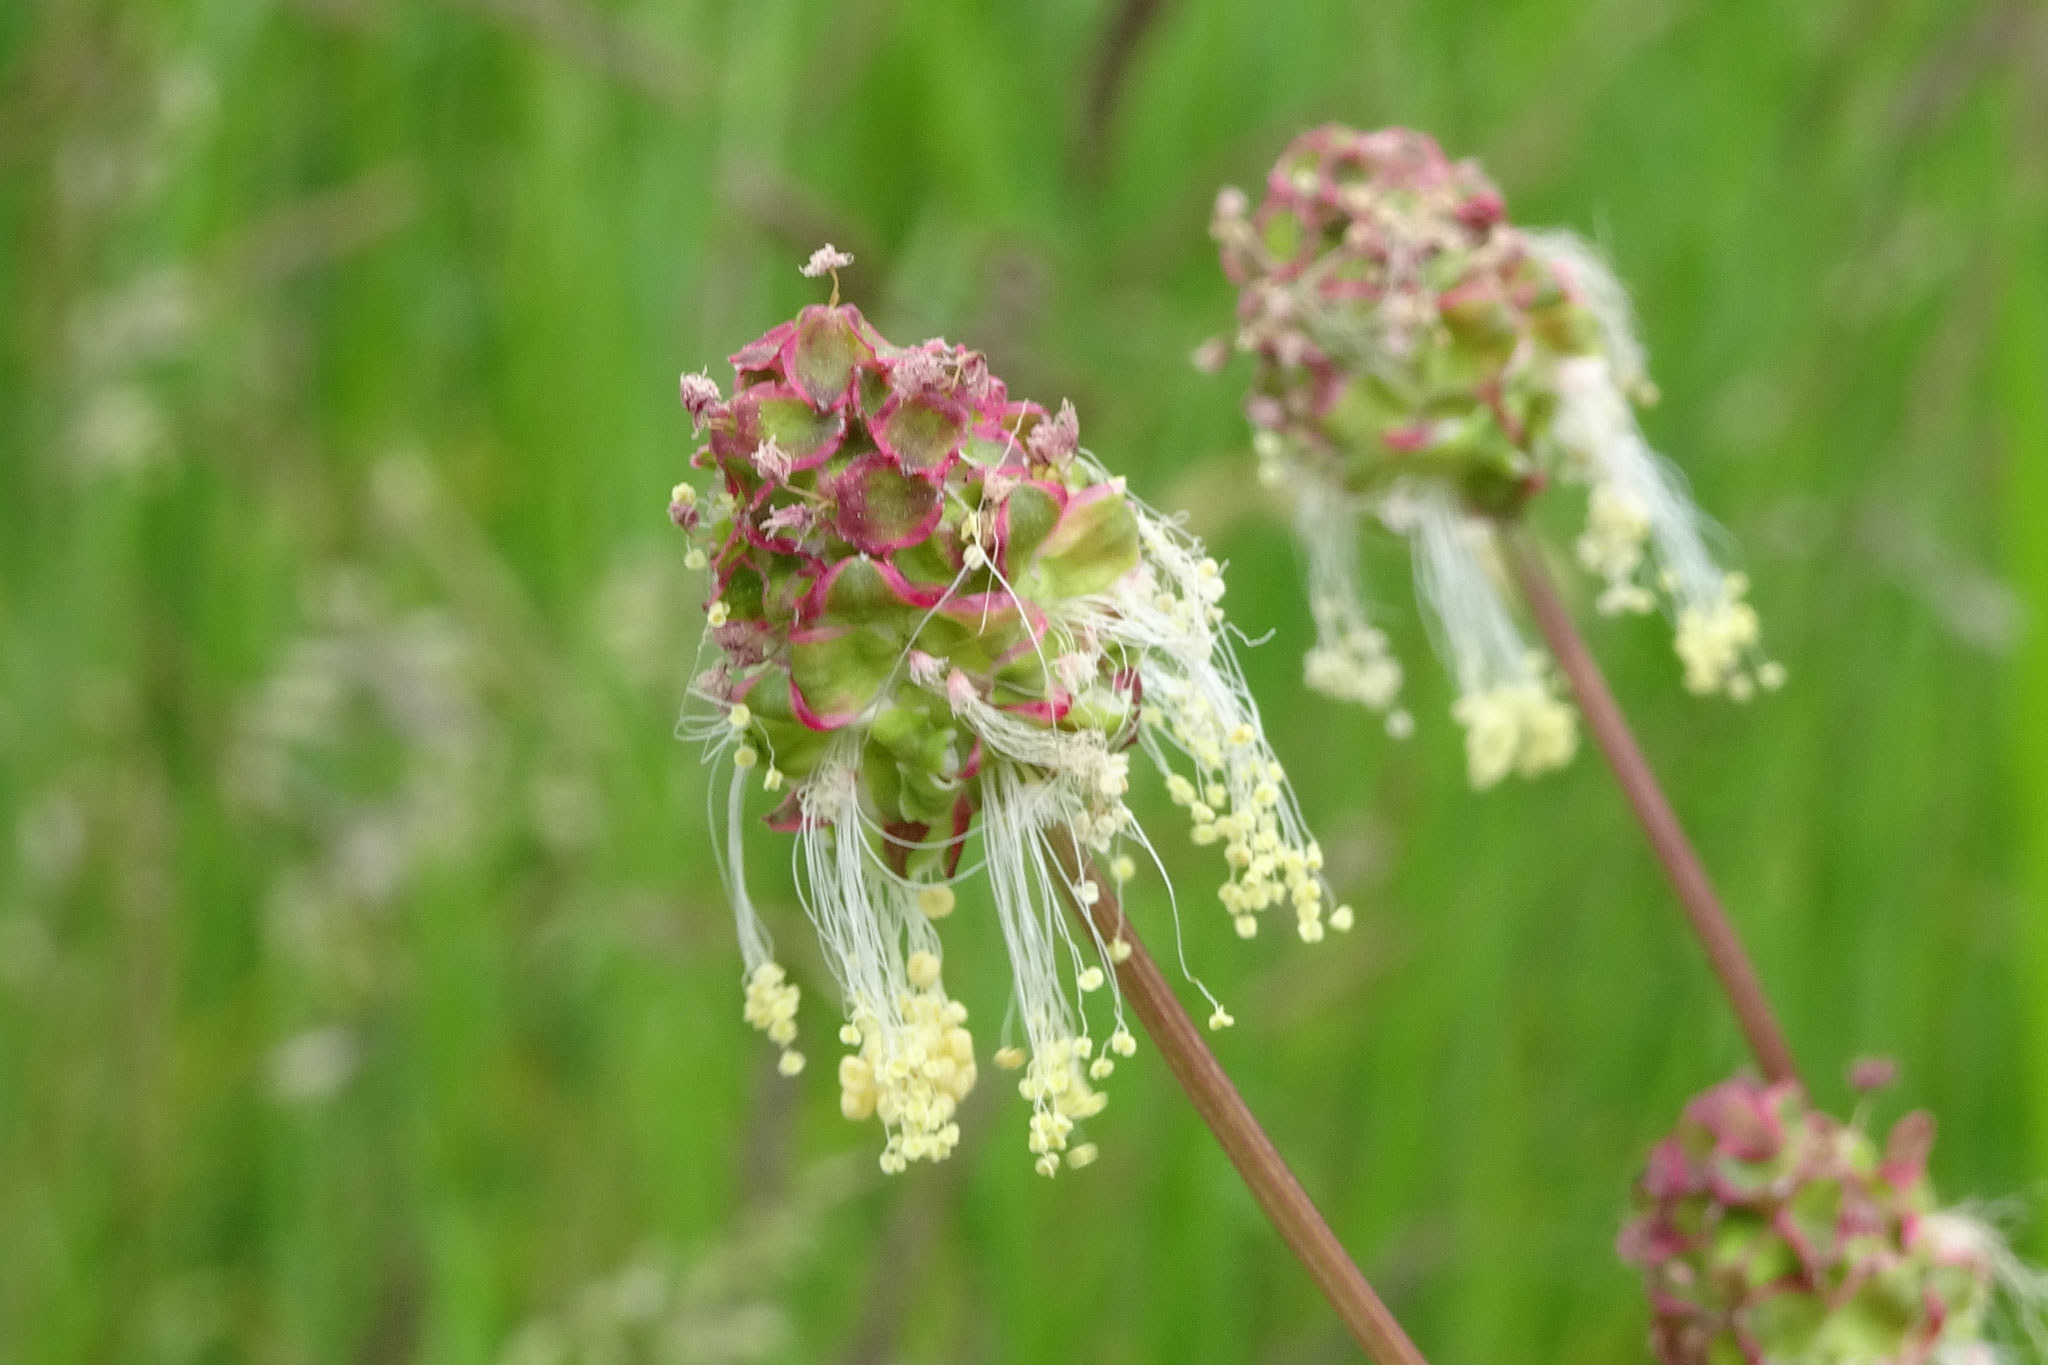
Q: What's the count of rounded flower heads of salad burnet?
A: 3